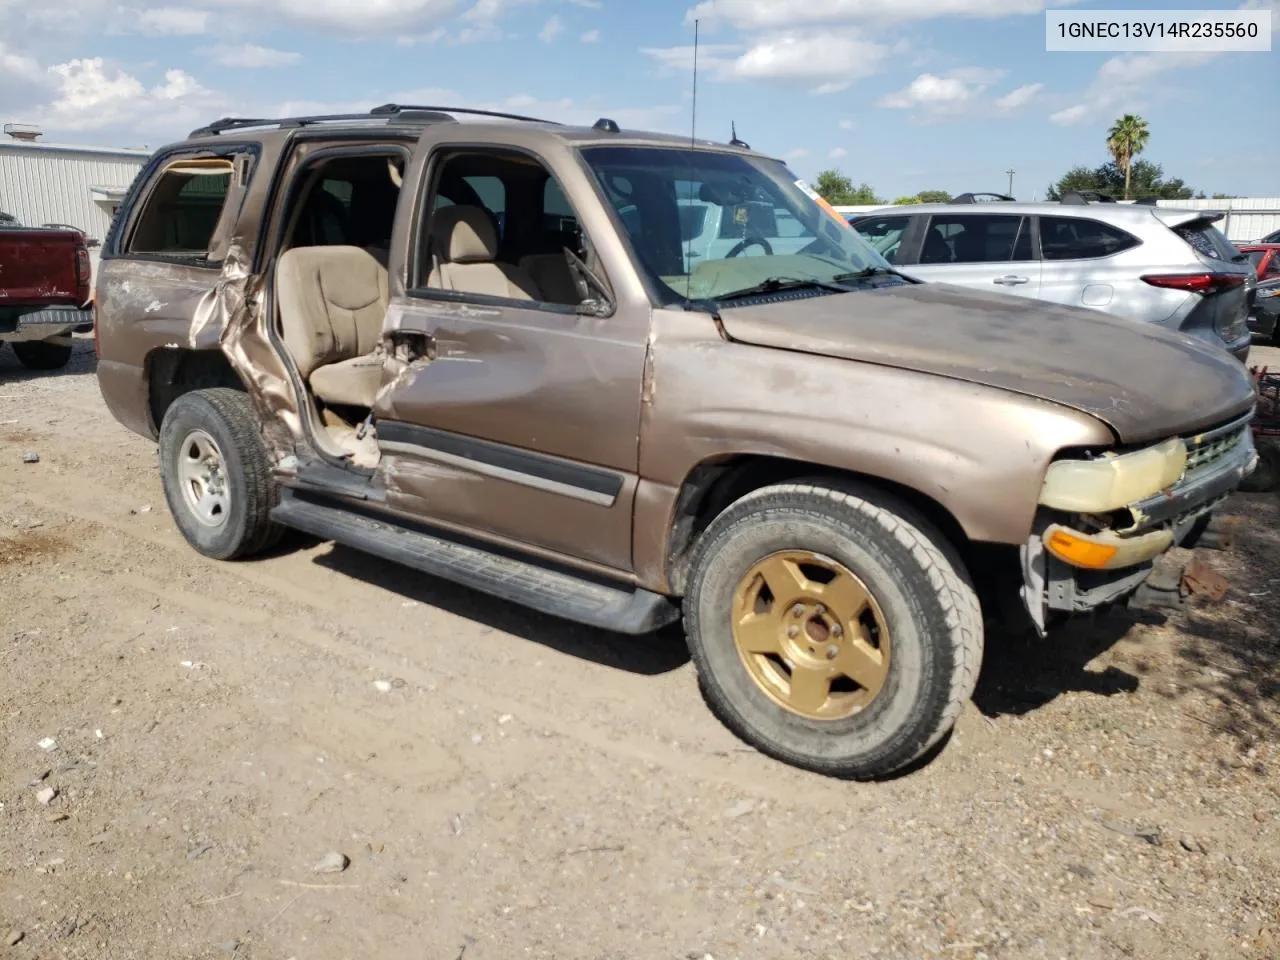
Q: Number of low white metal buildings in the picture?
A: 1